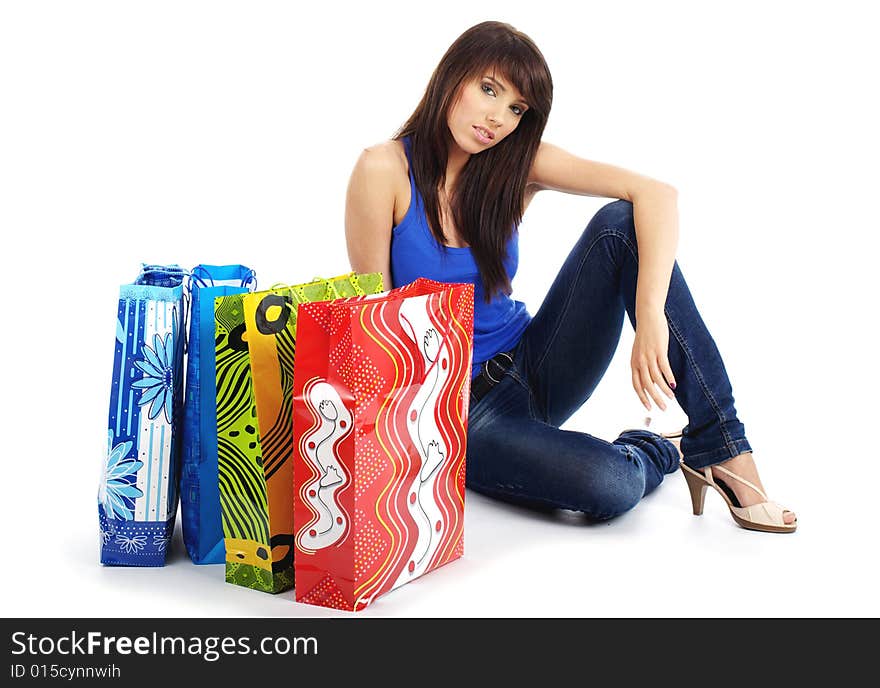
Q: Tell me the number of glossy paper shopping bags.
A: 4